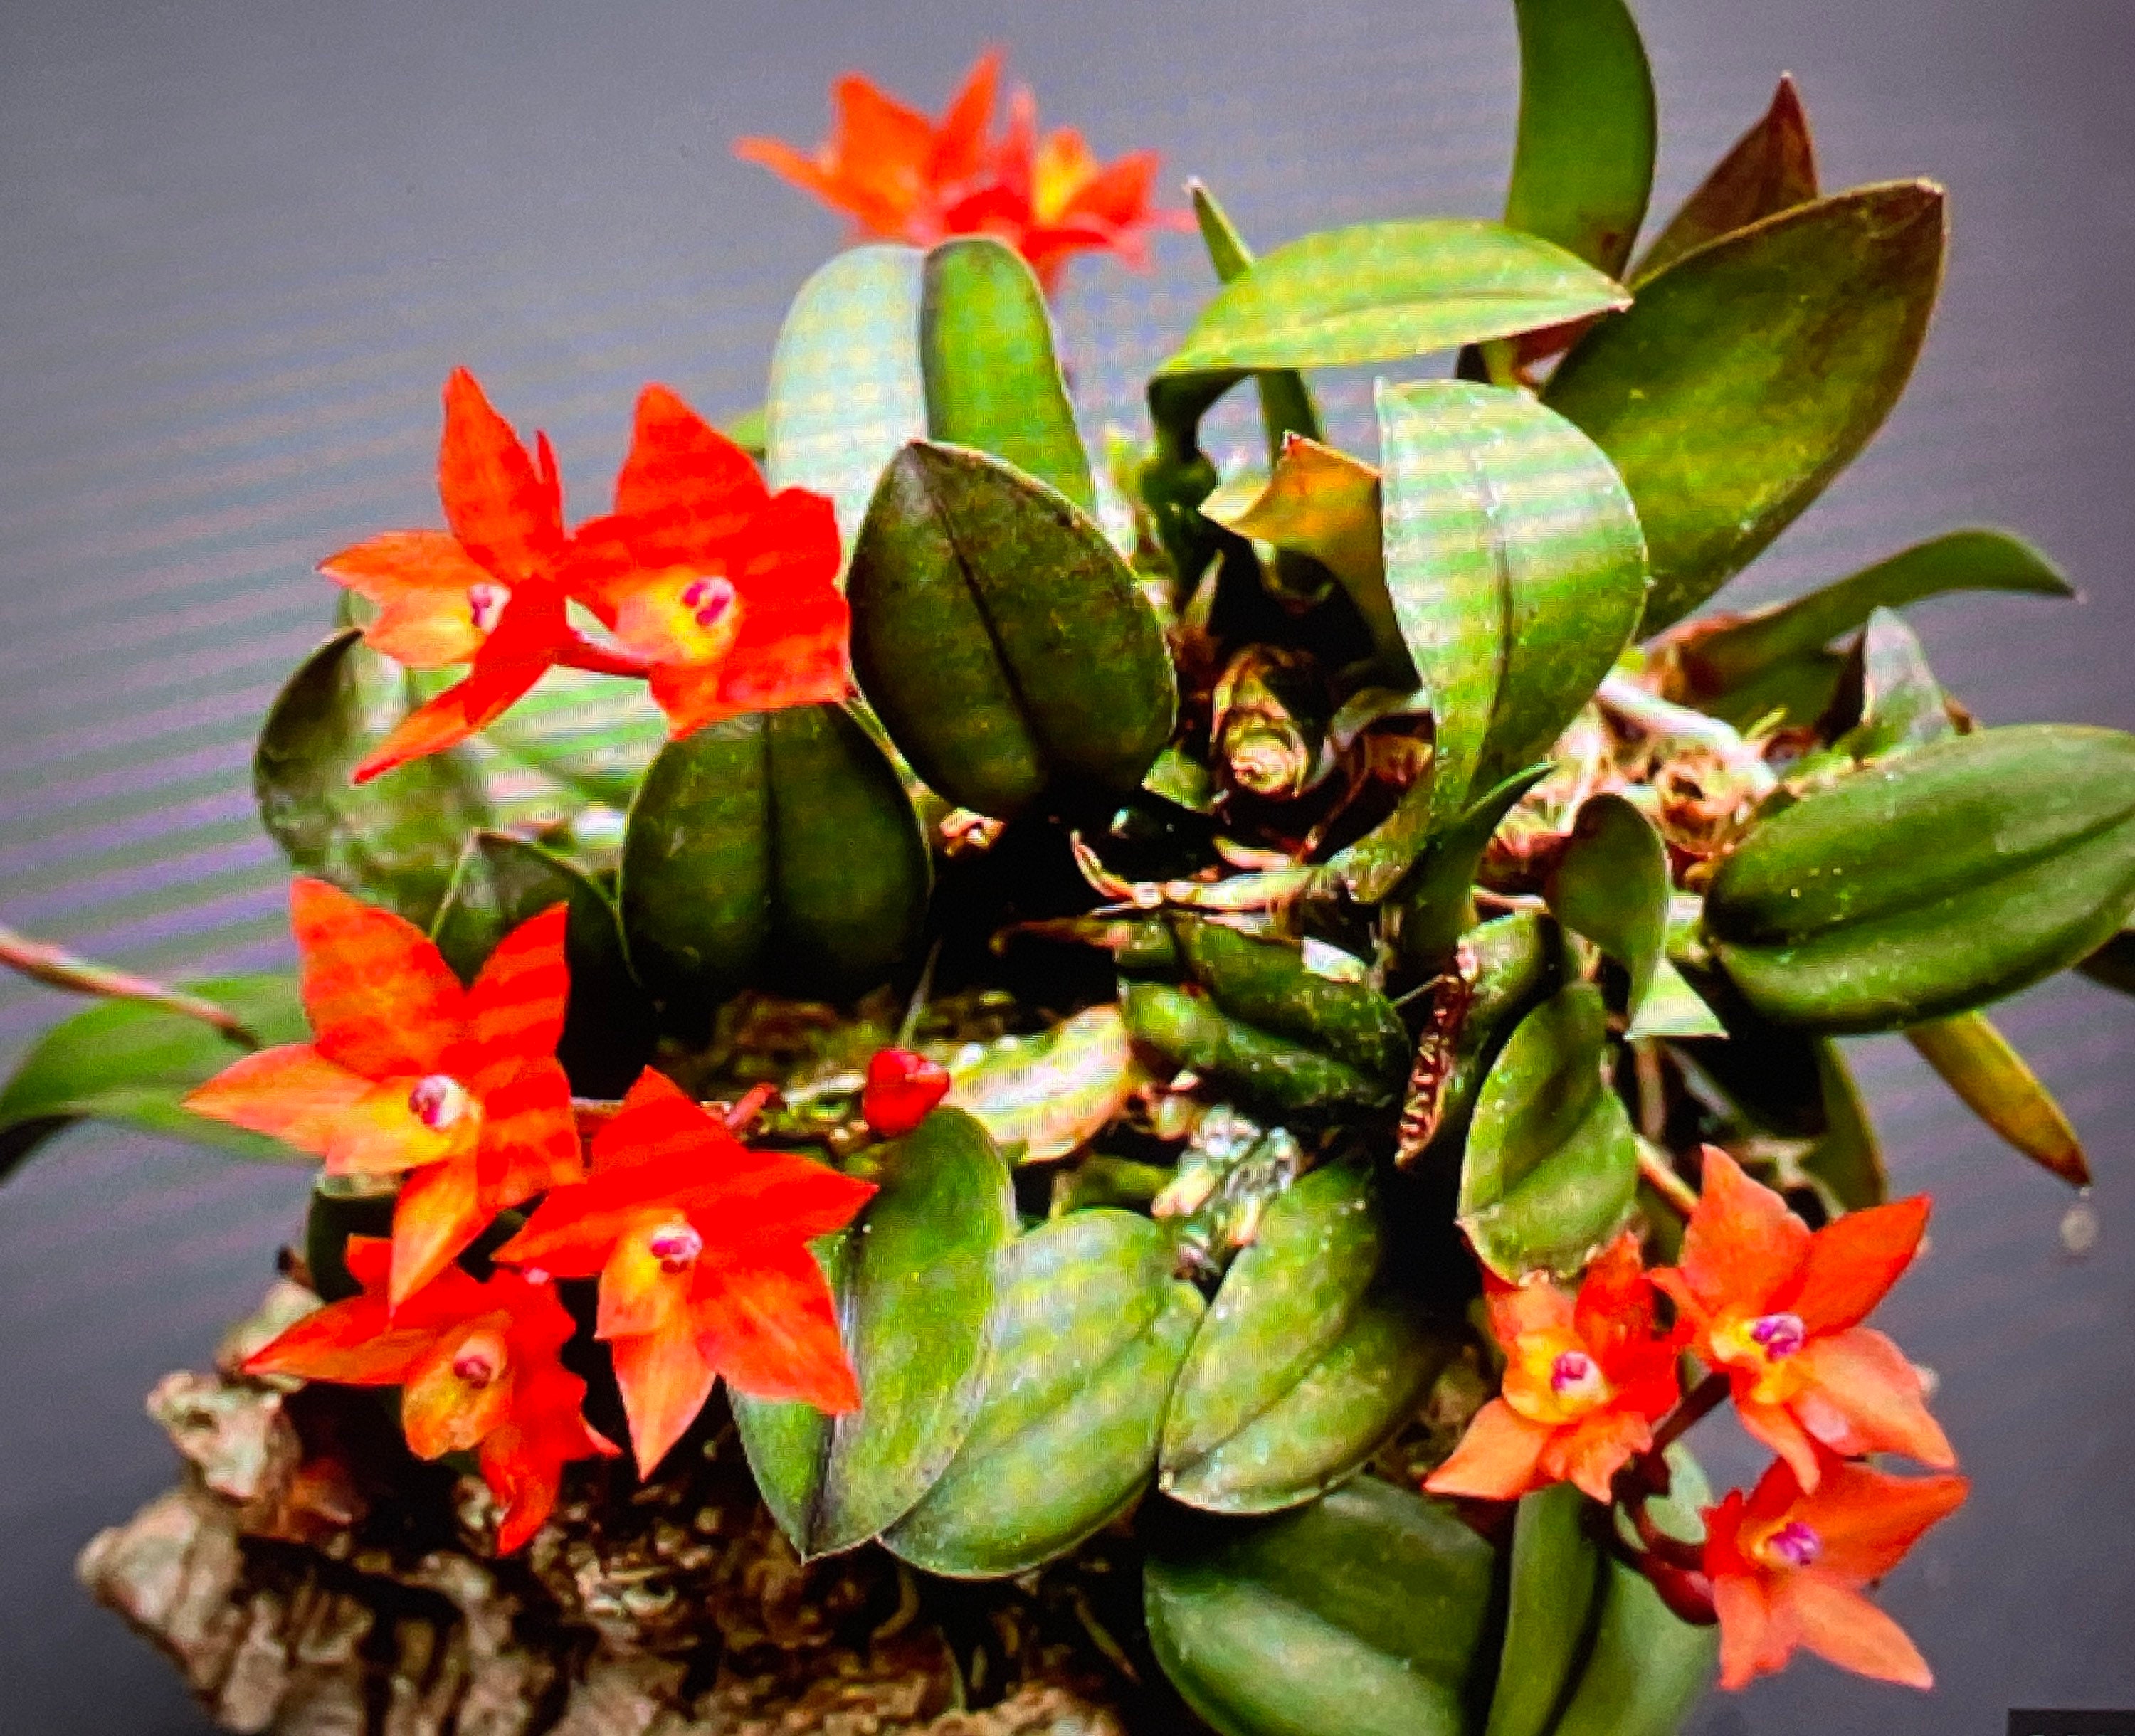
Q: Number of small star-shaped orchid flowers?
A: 10